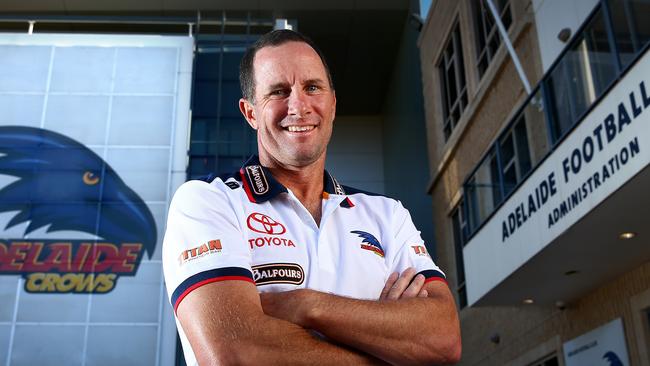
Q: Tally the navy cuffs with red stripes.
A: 2